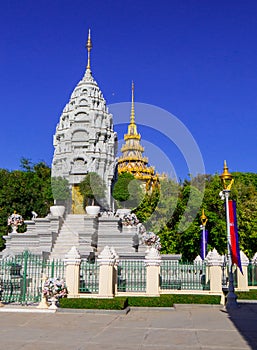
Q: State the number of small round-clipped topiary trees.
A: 3